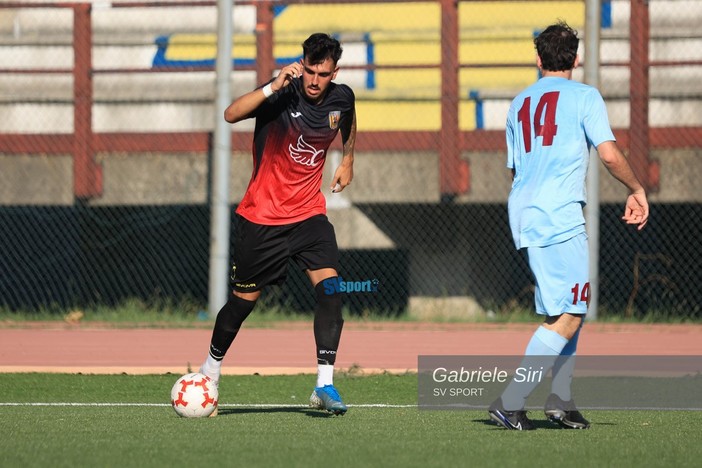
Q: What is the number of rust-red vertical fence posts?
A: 4